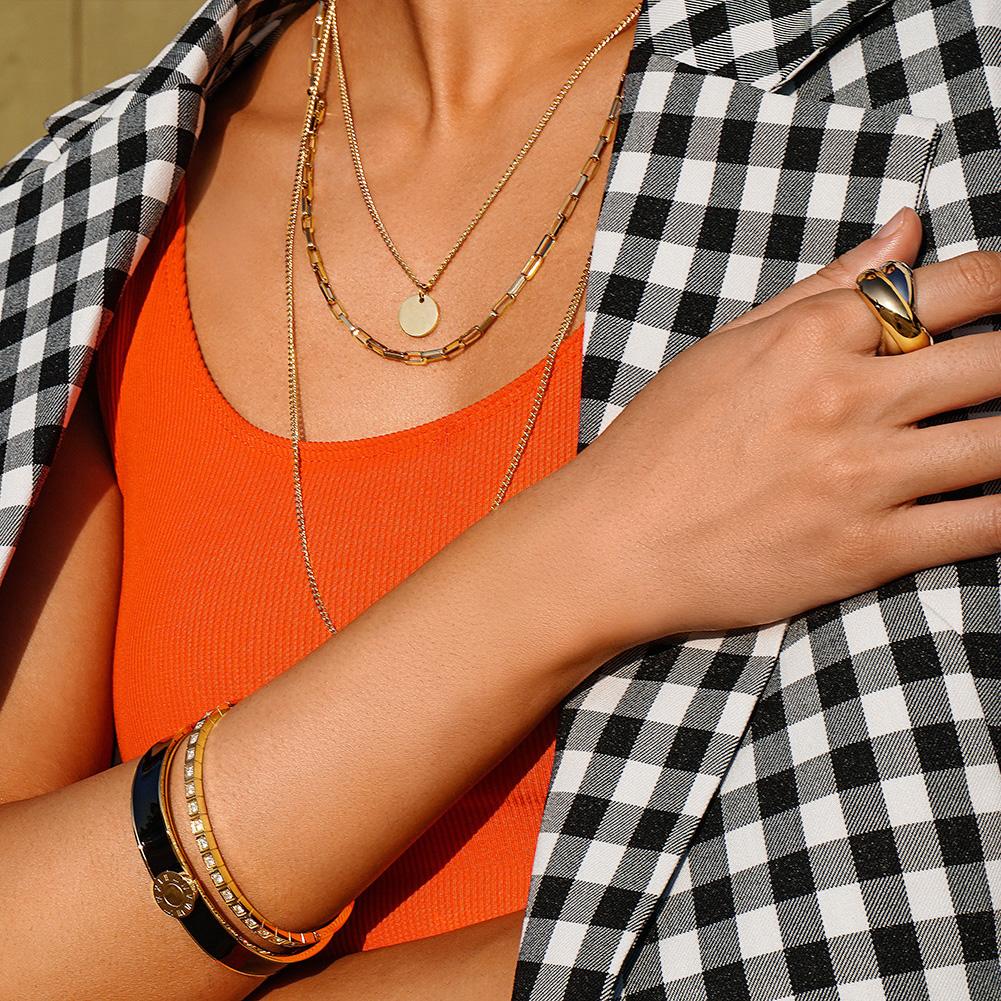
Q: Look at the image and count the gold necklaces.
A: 3